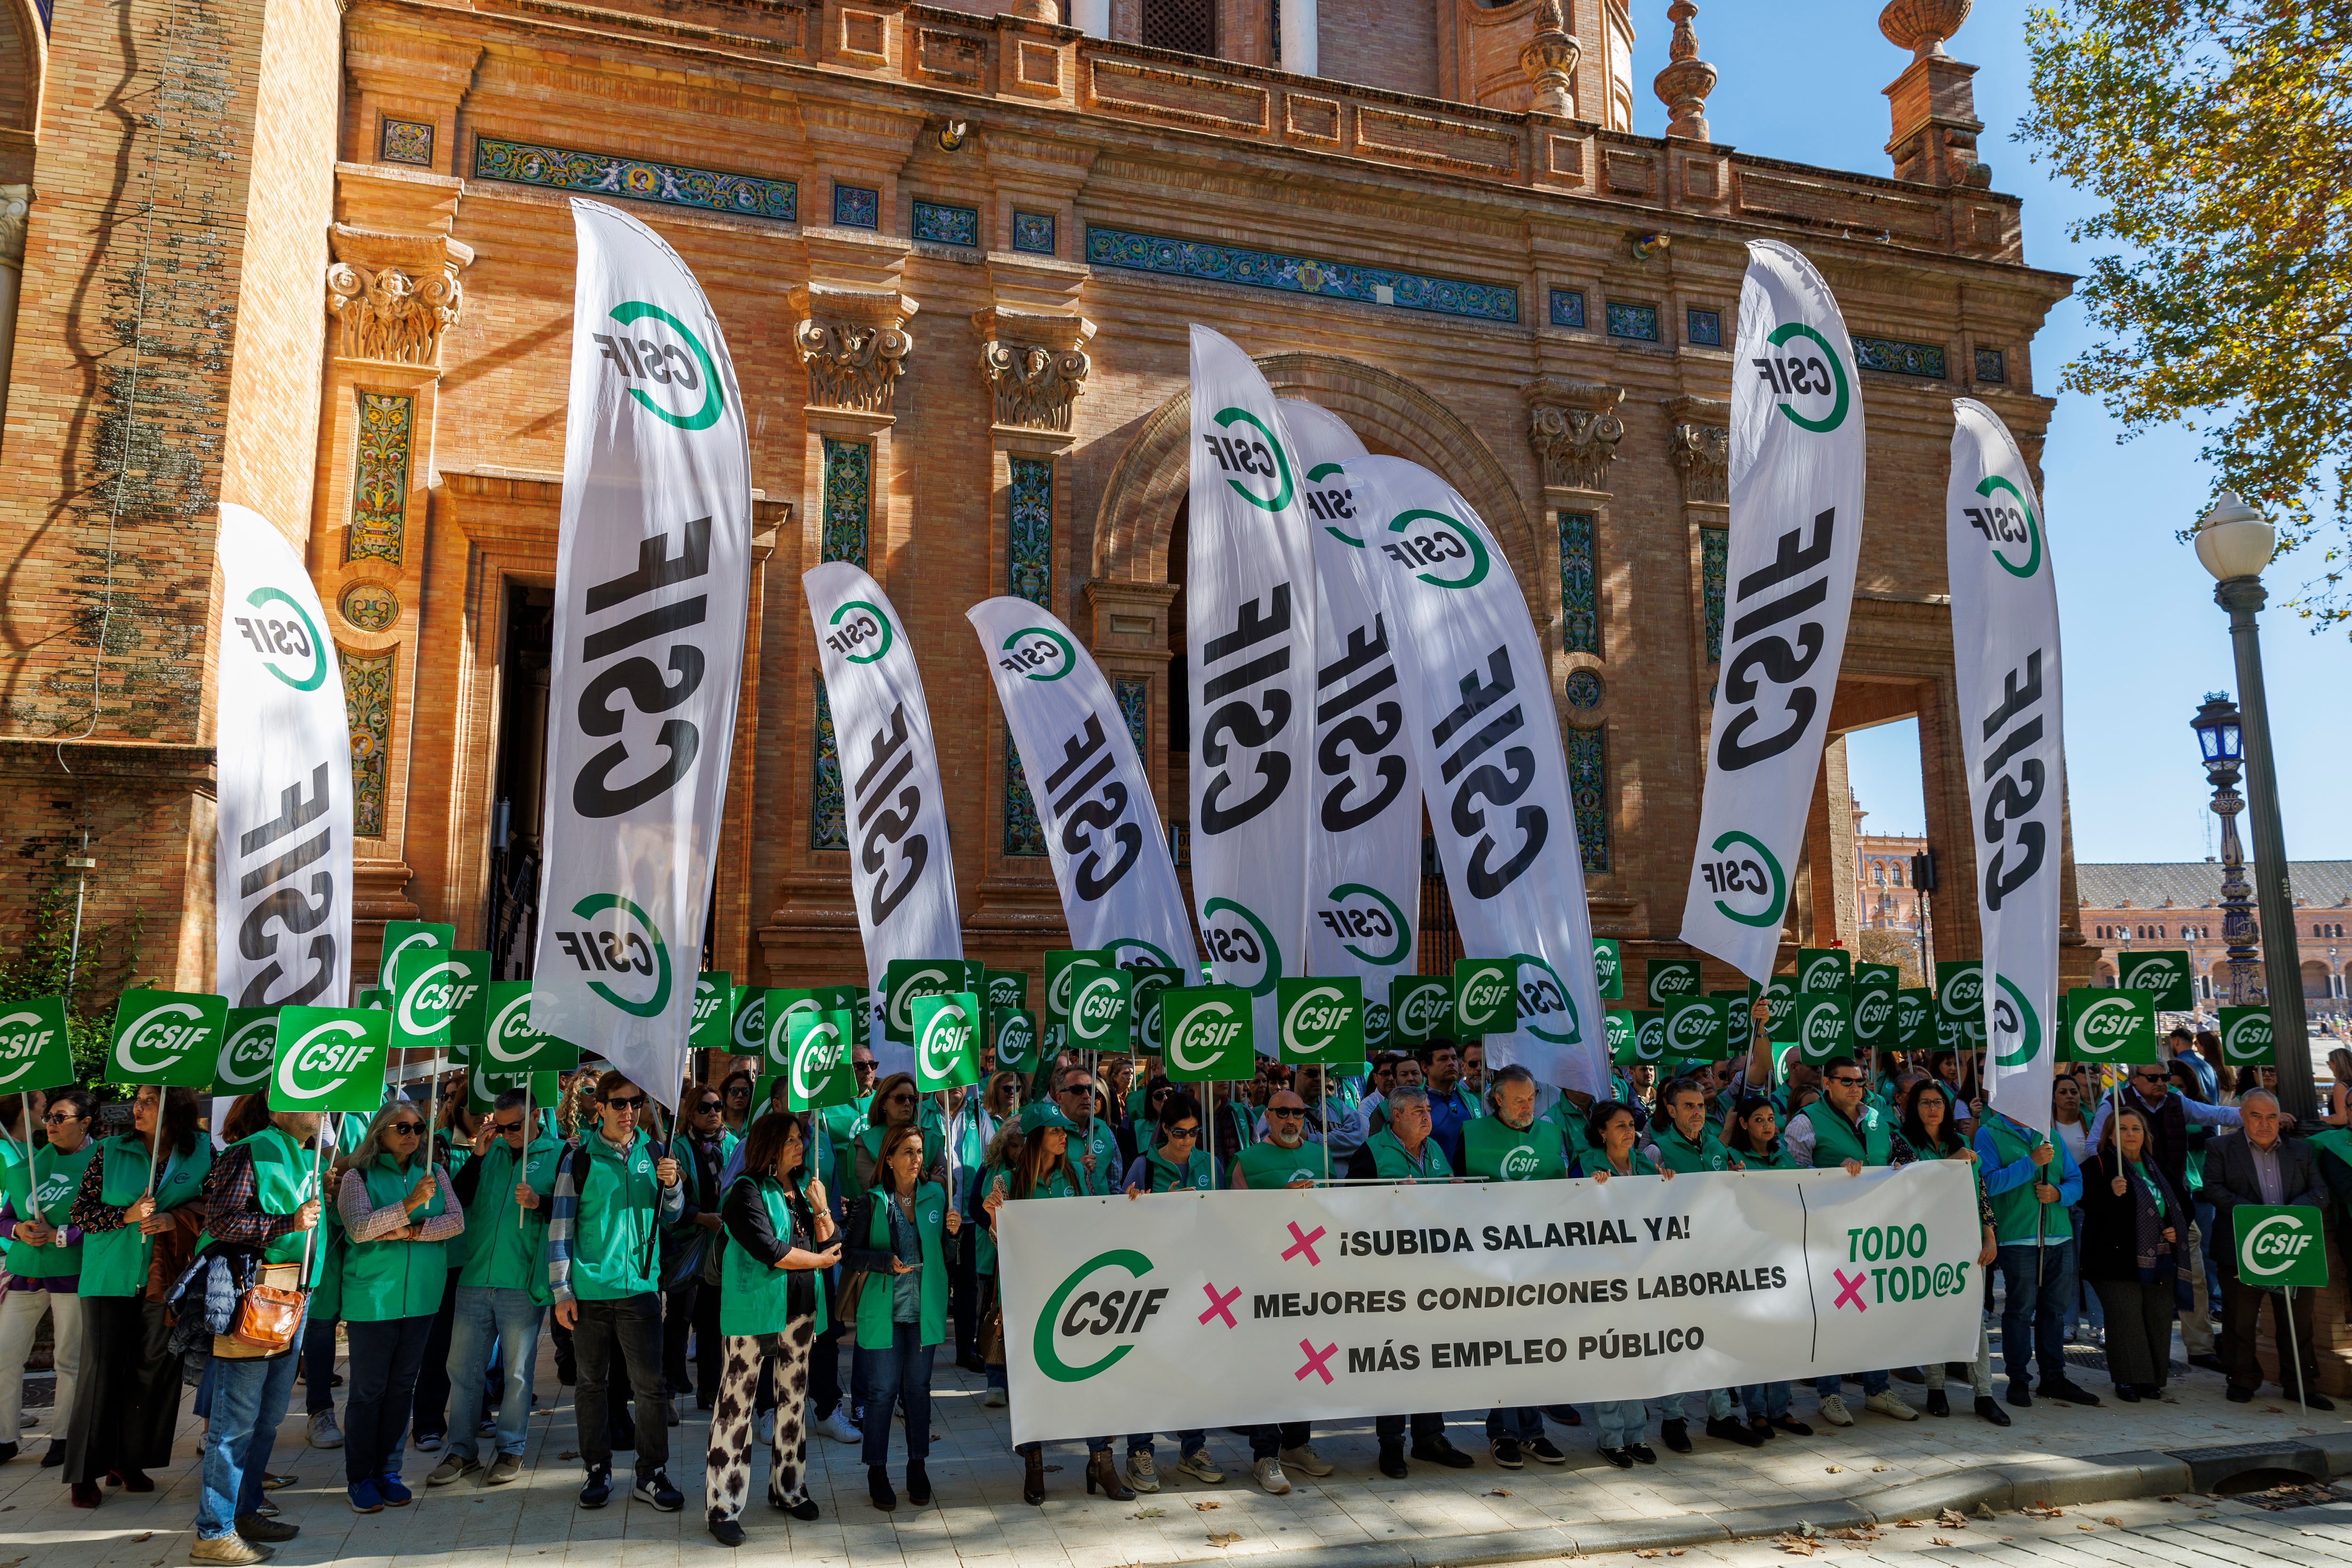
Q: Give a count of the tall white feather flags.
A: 9